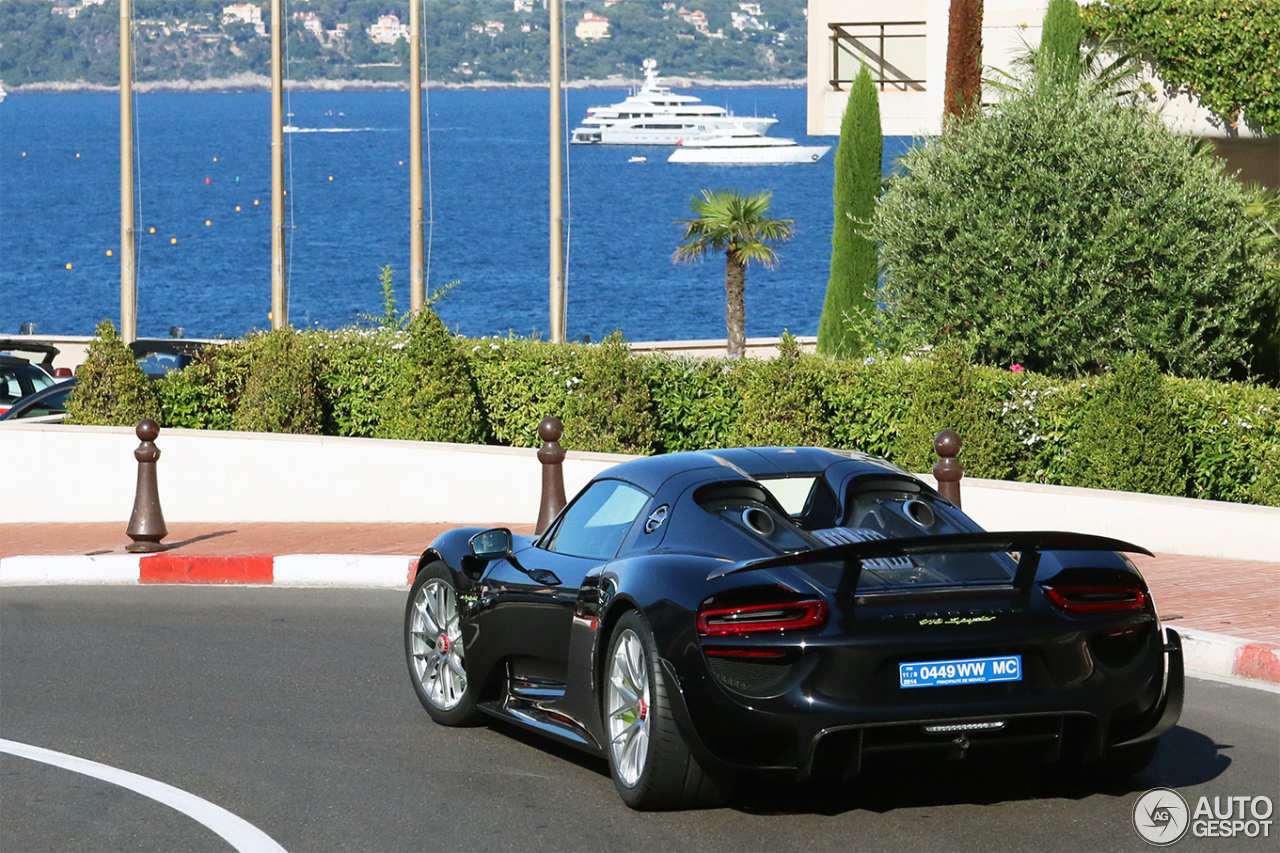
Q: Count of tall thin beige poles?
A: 4